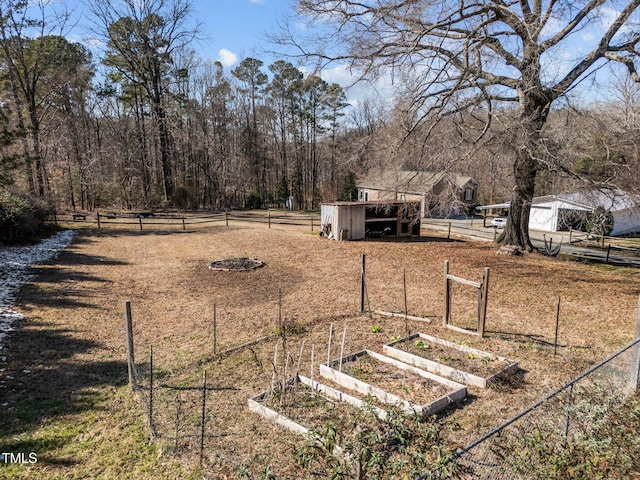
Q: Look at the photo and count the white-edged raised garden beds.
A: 3